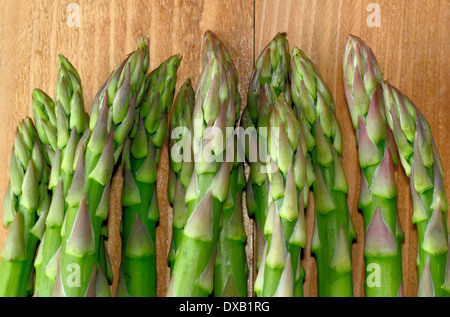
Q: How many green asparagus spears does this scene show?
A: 13